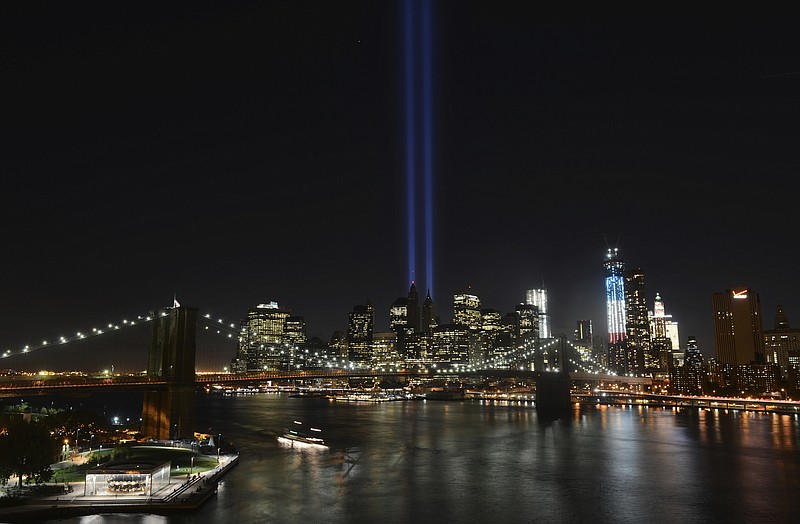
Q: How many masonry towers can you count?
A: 2